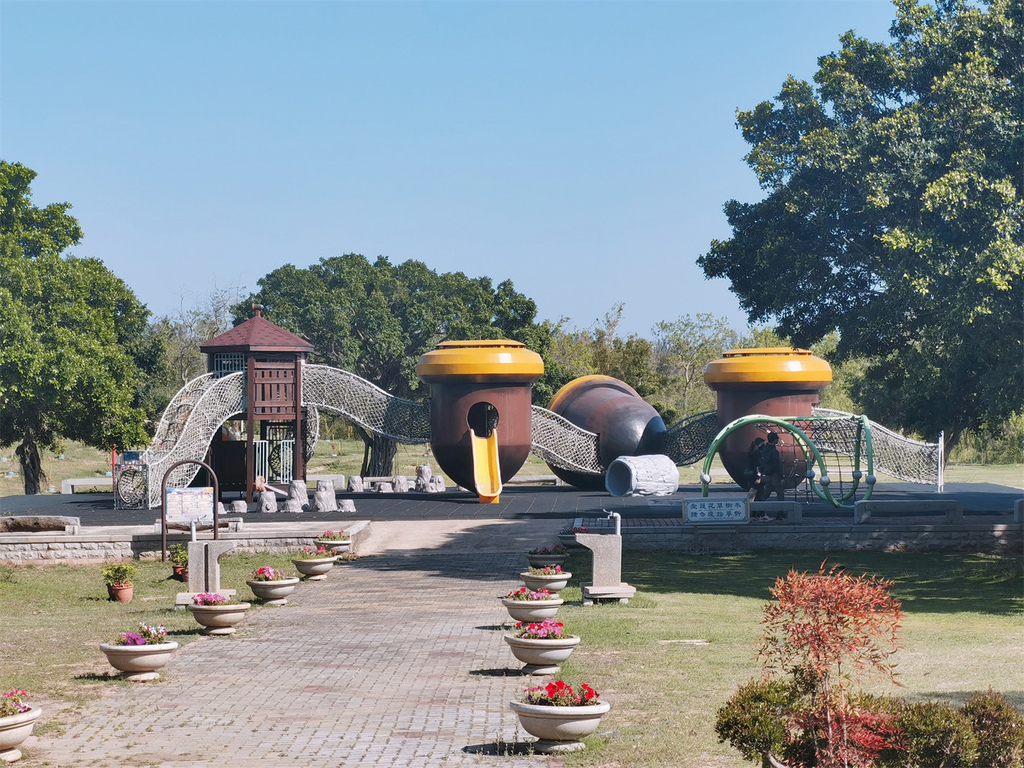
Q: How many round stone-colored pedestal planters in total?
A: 12